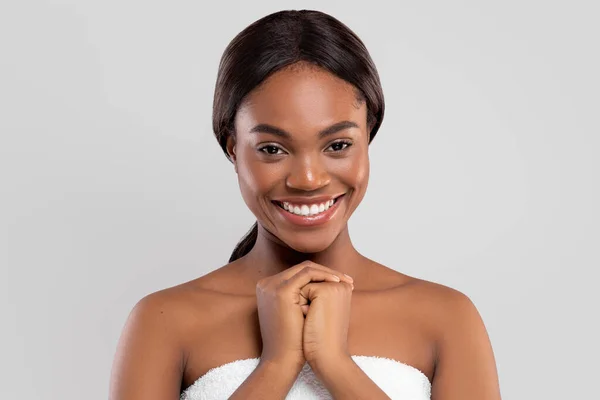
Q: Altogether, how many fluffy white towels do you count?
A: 1